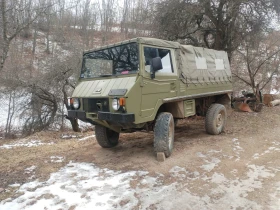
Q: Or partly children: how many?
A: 0